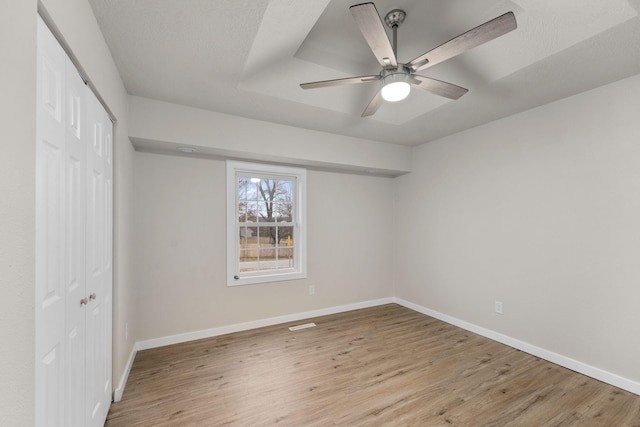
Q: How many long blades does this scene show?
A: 5